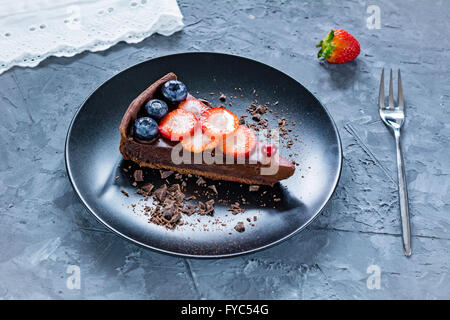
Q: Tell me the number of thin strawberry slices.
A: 5